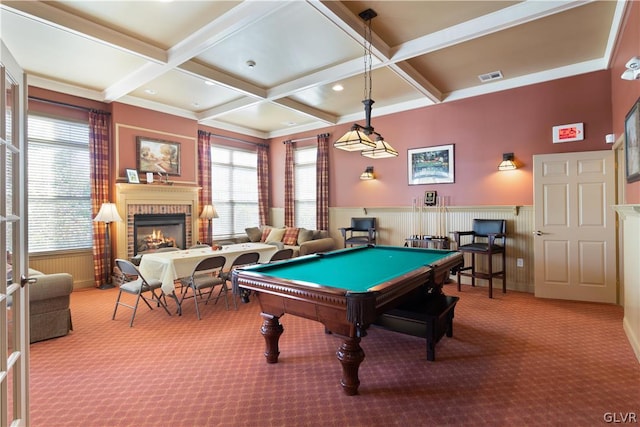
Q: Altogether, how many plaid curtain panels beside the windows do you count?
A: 5